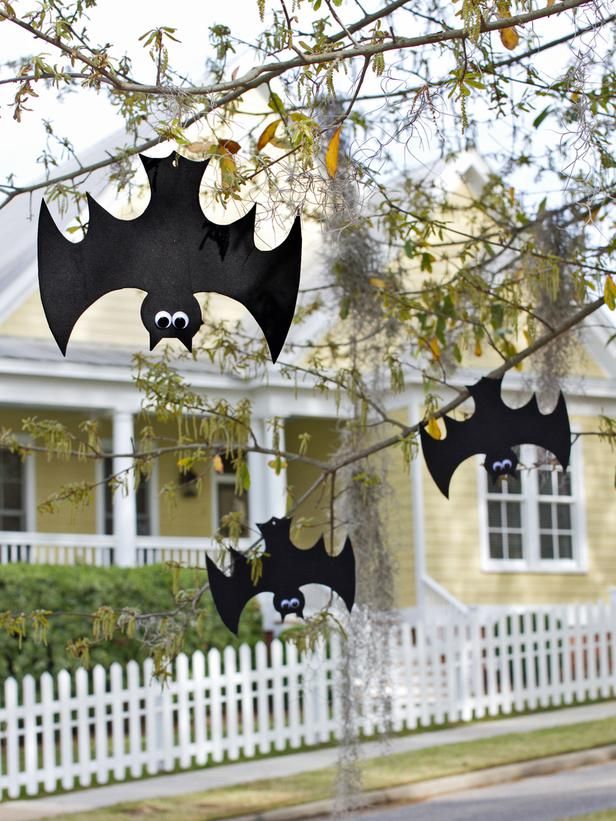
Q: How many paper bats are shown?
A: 3